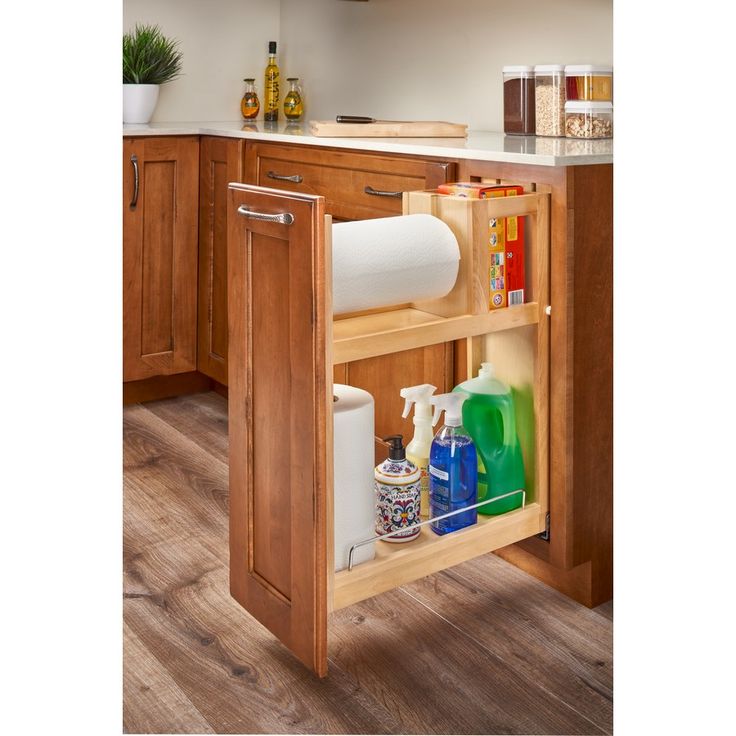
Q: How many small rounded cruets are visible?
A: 2